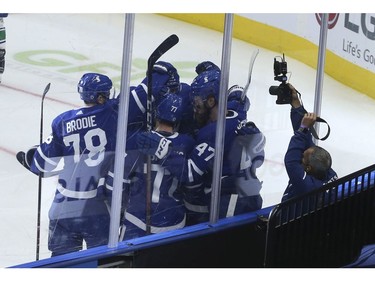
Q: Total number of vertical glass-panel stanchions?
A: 3